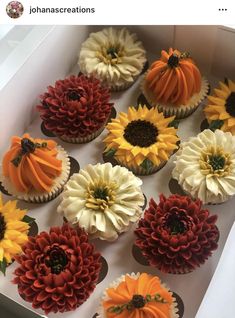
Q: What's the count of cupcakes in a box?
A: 12